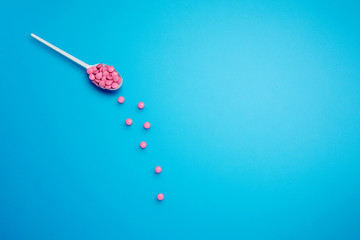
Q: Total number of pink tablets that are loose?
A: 7